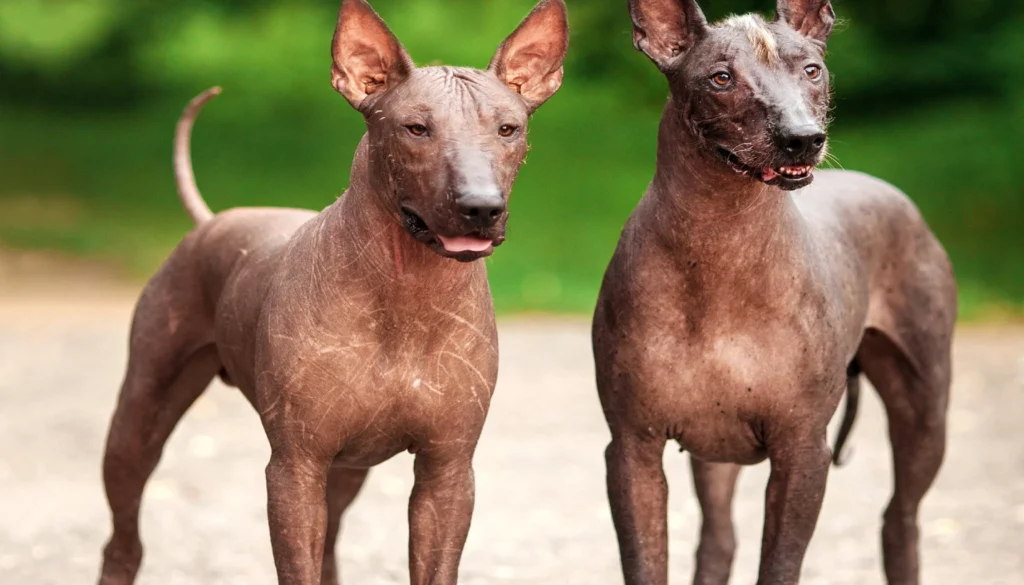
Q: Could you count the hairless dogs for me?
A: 2